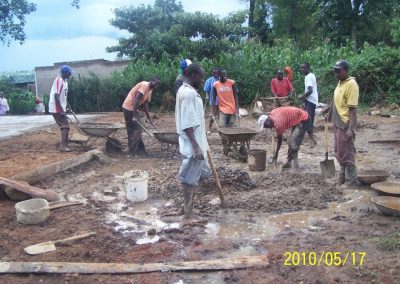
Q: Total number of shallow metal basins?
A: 3